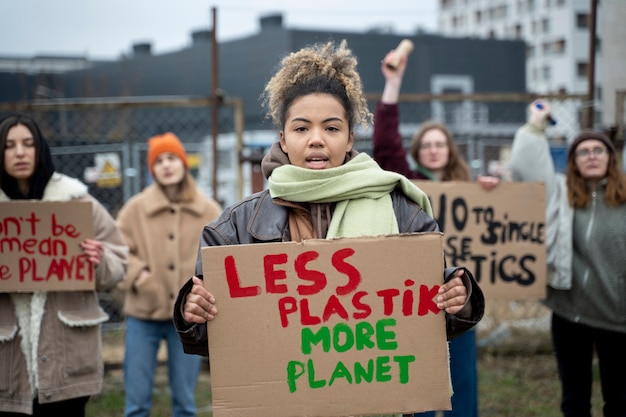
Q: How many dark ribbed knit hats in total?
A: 1